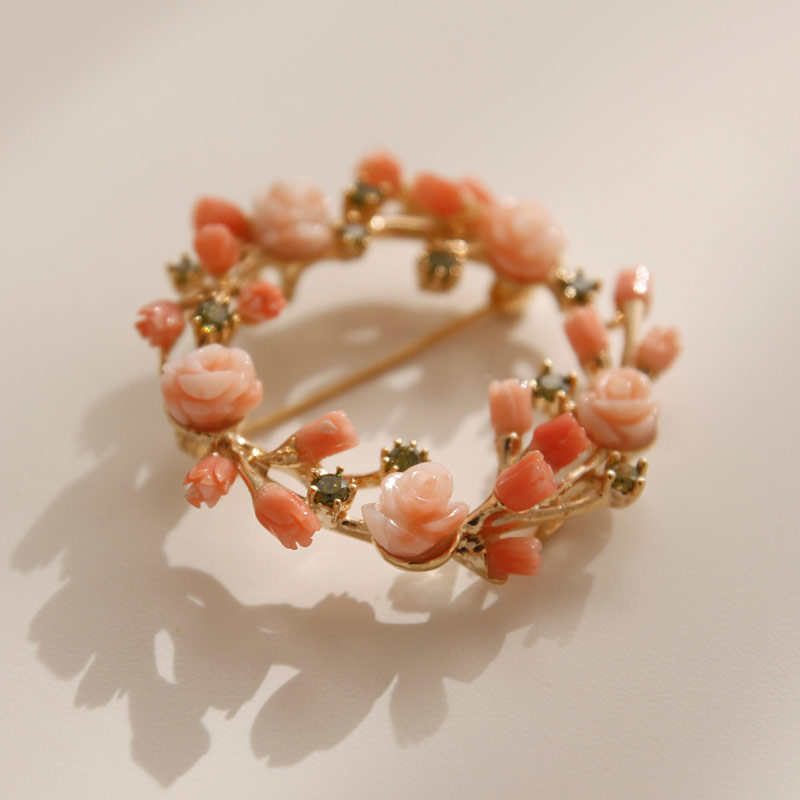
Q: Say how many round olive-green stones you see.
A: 10